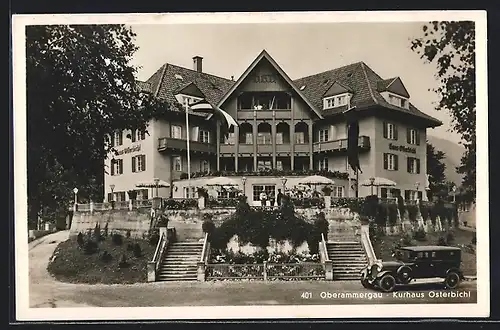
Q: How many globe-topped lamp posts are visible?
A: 8